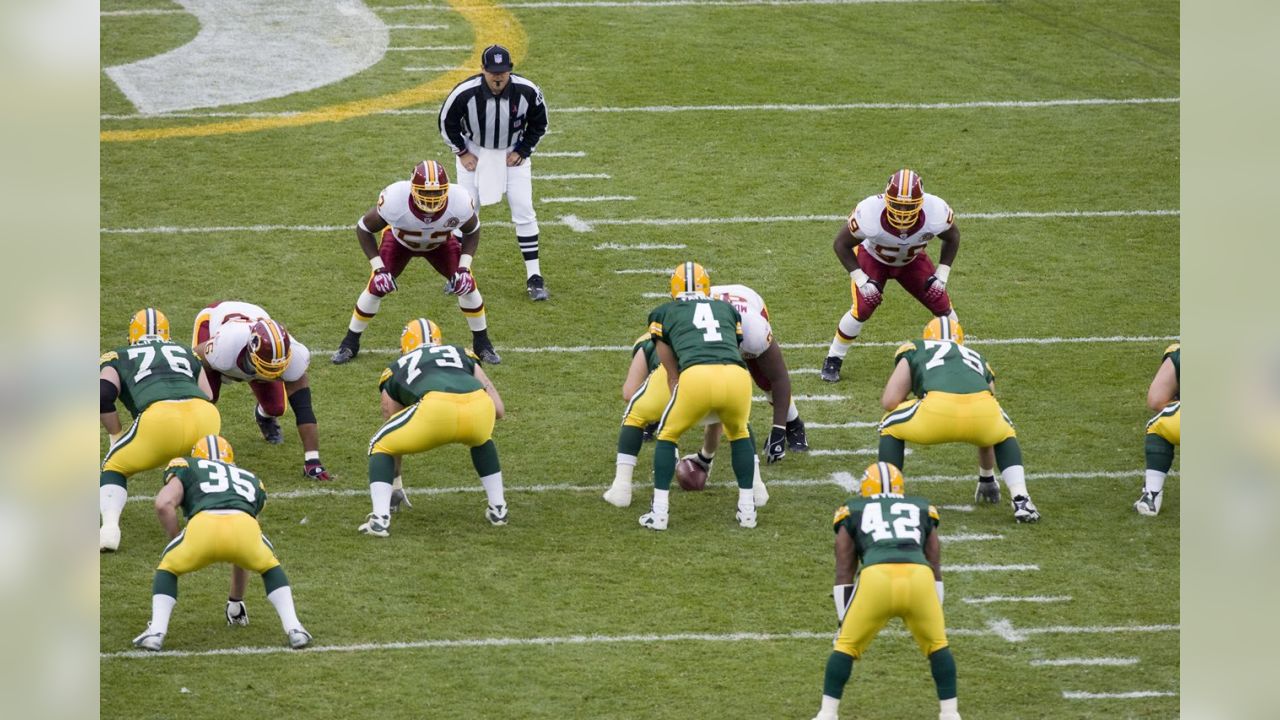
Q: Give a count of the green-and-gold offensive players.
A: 8